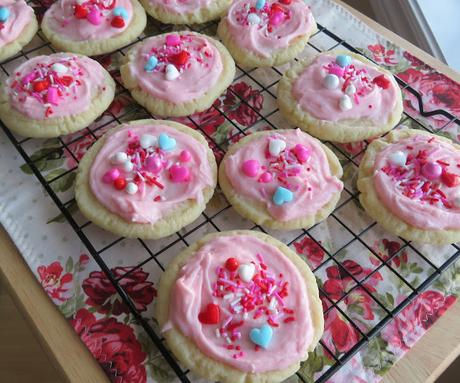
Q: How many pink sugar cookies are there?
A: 11